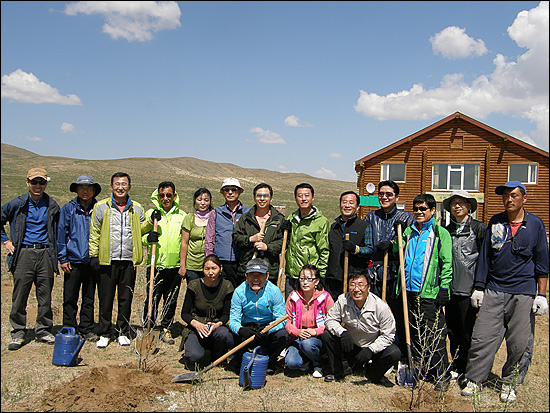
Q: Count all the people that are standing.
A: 13